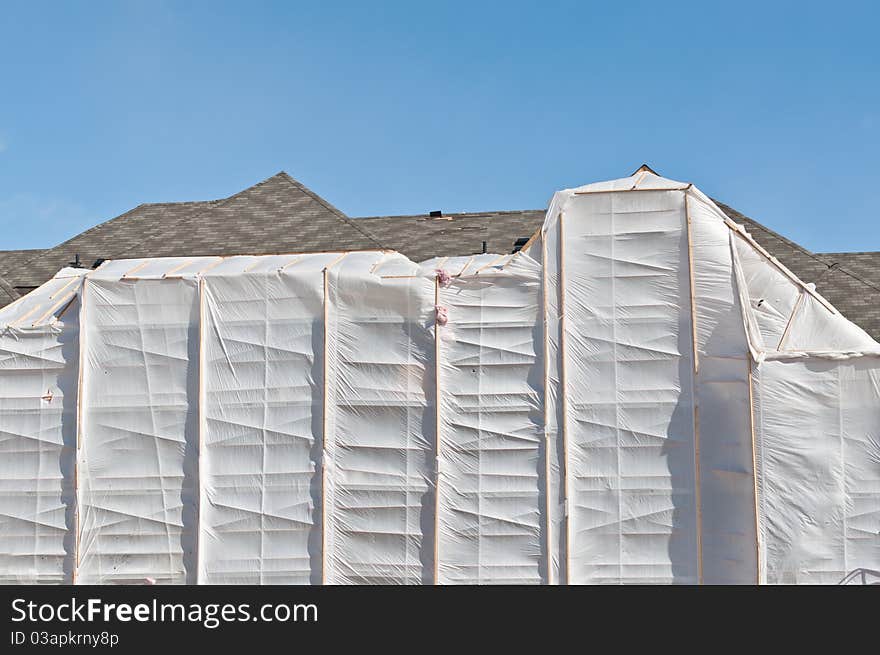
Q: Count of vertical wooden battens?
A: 8